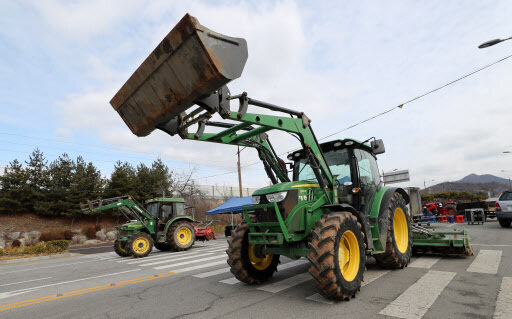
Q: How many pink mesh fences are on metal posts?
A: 0